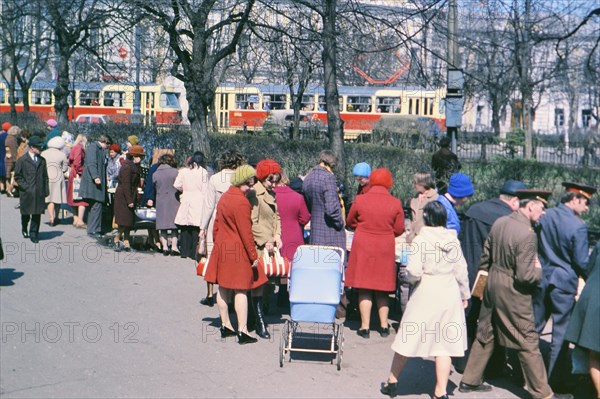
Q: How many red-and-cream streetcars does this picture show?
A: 2